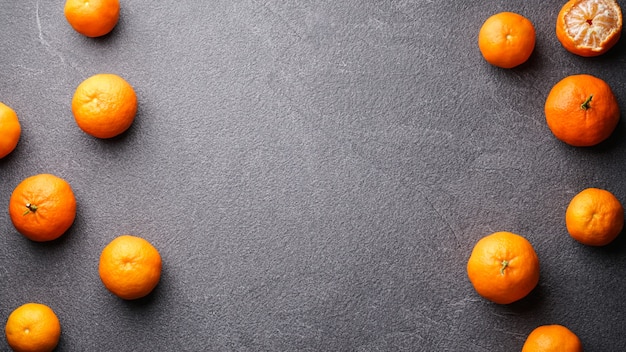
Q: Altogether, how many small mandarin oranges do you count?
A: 12